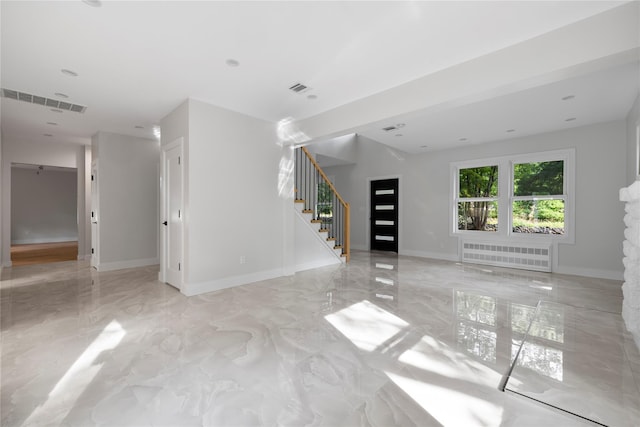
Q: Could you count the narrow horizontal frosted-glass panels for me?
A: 4